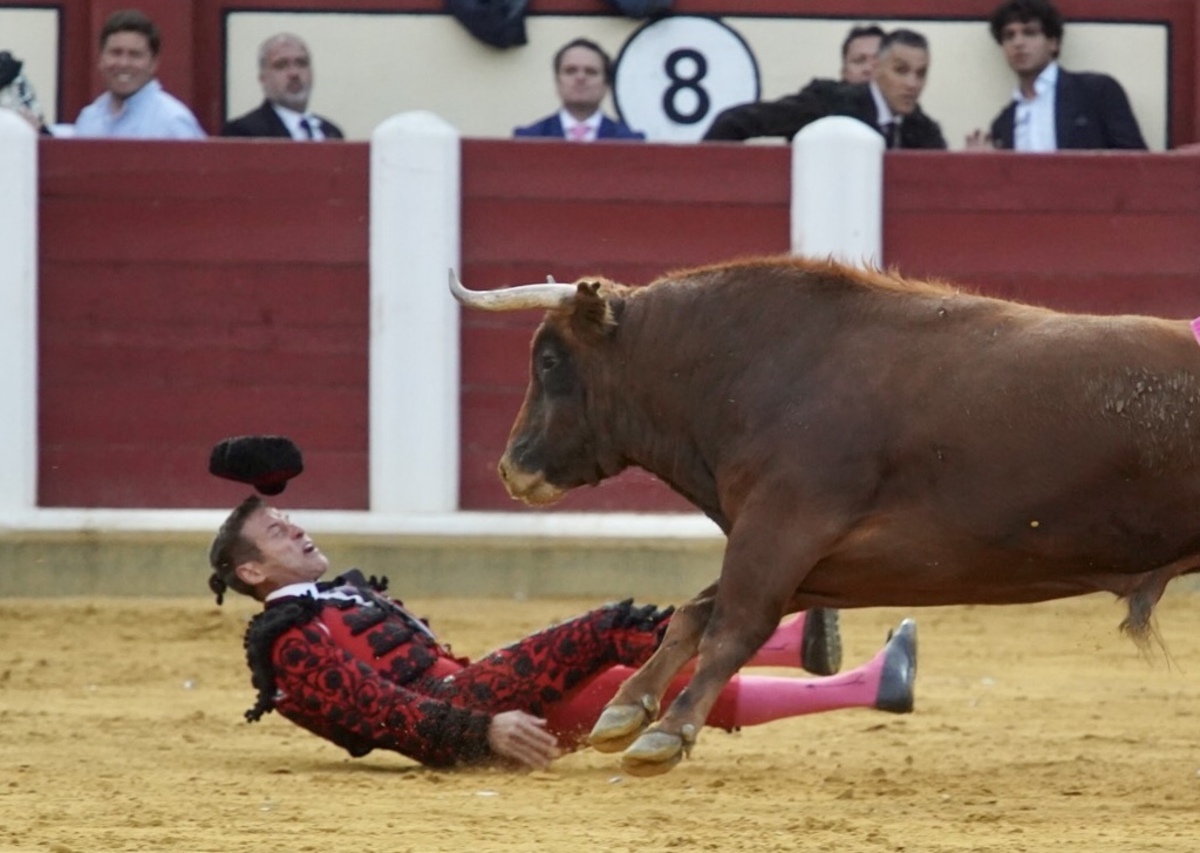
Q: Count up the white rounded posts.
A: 3